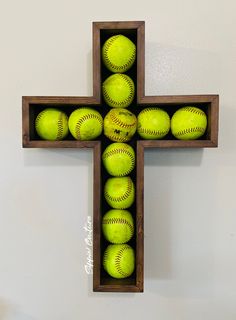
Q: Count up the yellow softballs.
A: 11